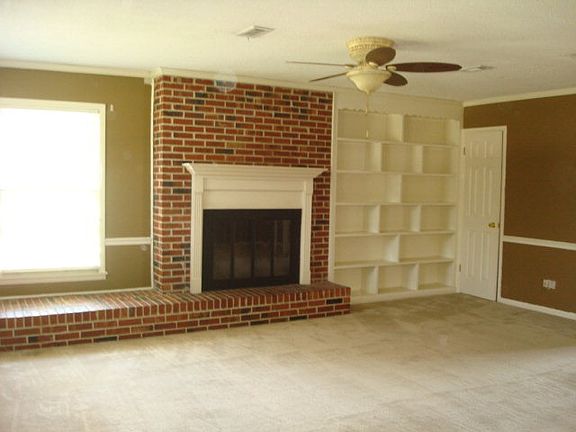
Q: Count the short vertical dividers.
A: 9